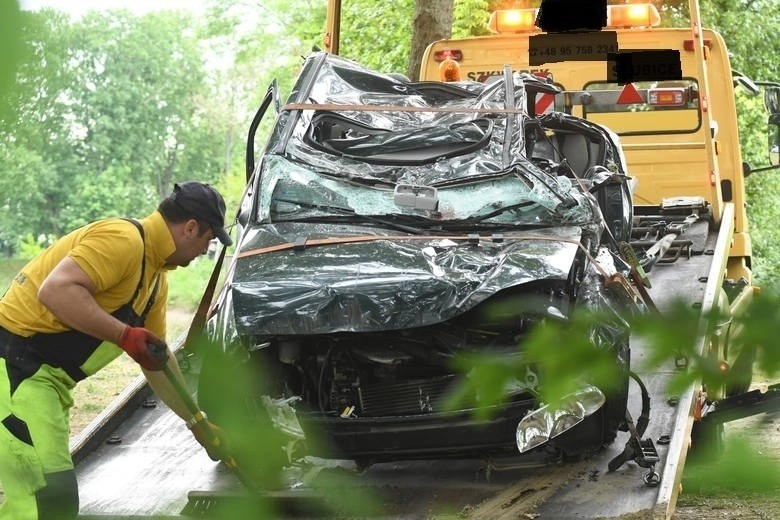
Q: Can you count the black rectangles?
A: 3